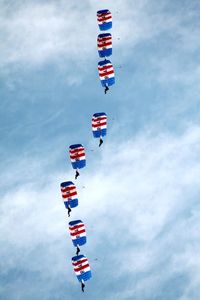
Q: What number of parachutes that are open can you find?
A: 8